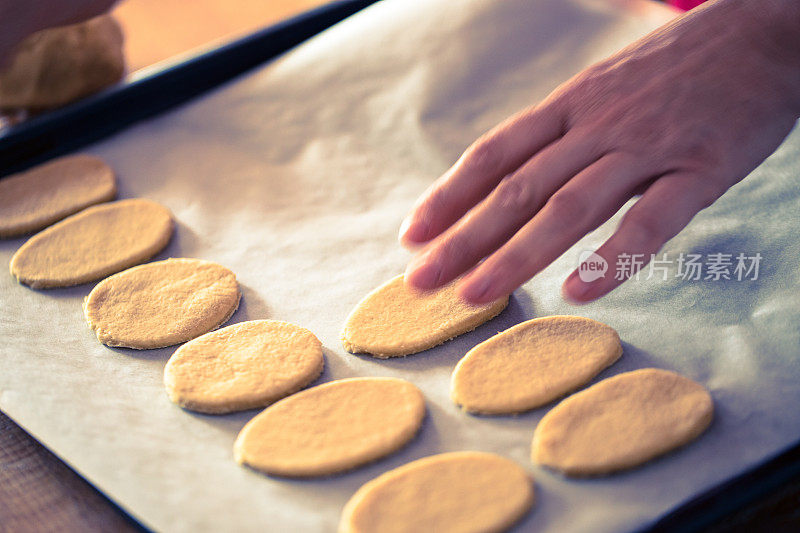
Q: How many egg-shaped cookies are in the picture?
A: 9